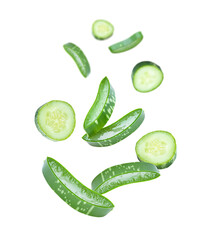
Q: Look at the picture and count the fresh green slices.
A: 10